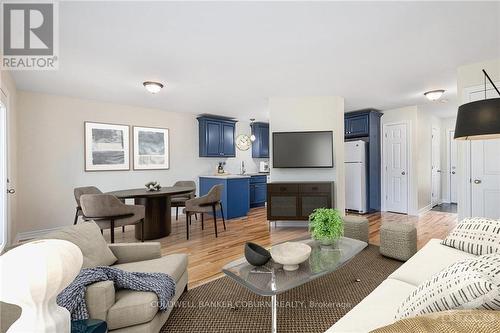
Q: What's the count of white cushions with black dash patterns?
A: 2